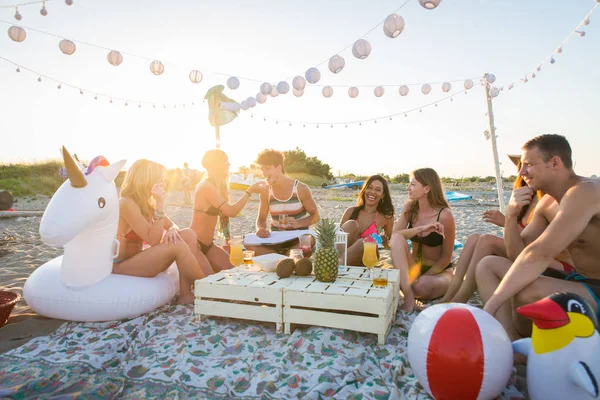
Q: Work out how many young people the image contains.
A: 7